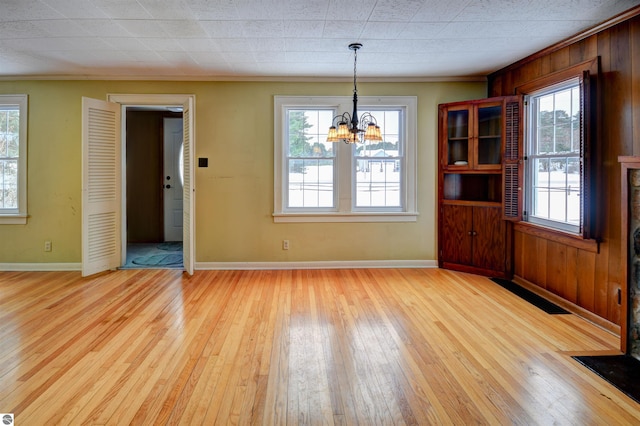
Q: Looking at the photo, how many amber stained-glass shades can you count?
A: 5